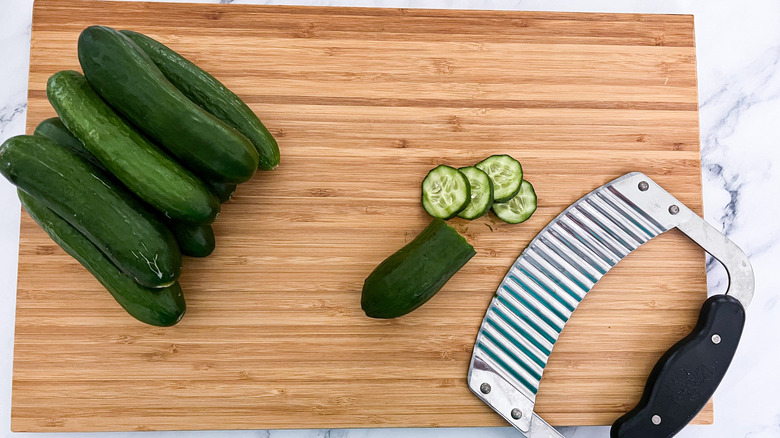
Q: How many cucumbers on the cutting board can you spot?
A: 8